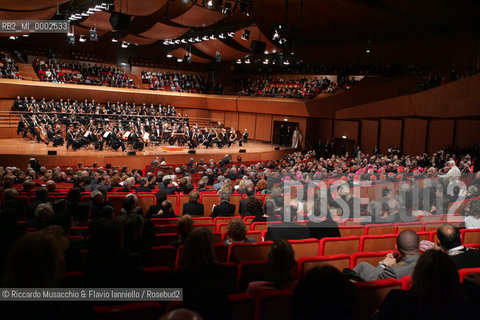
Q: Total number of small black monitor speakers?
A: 5